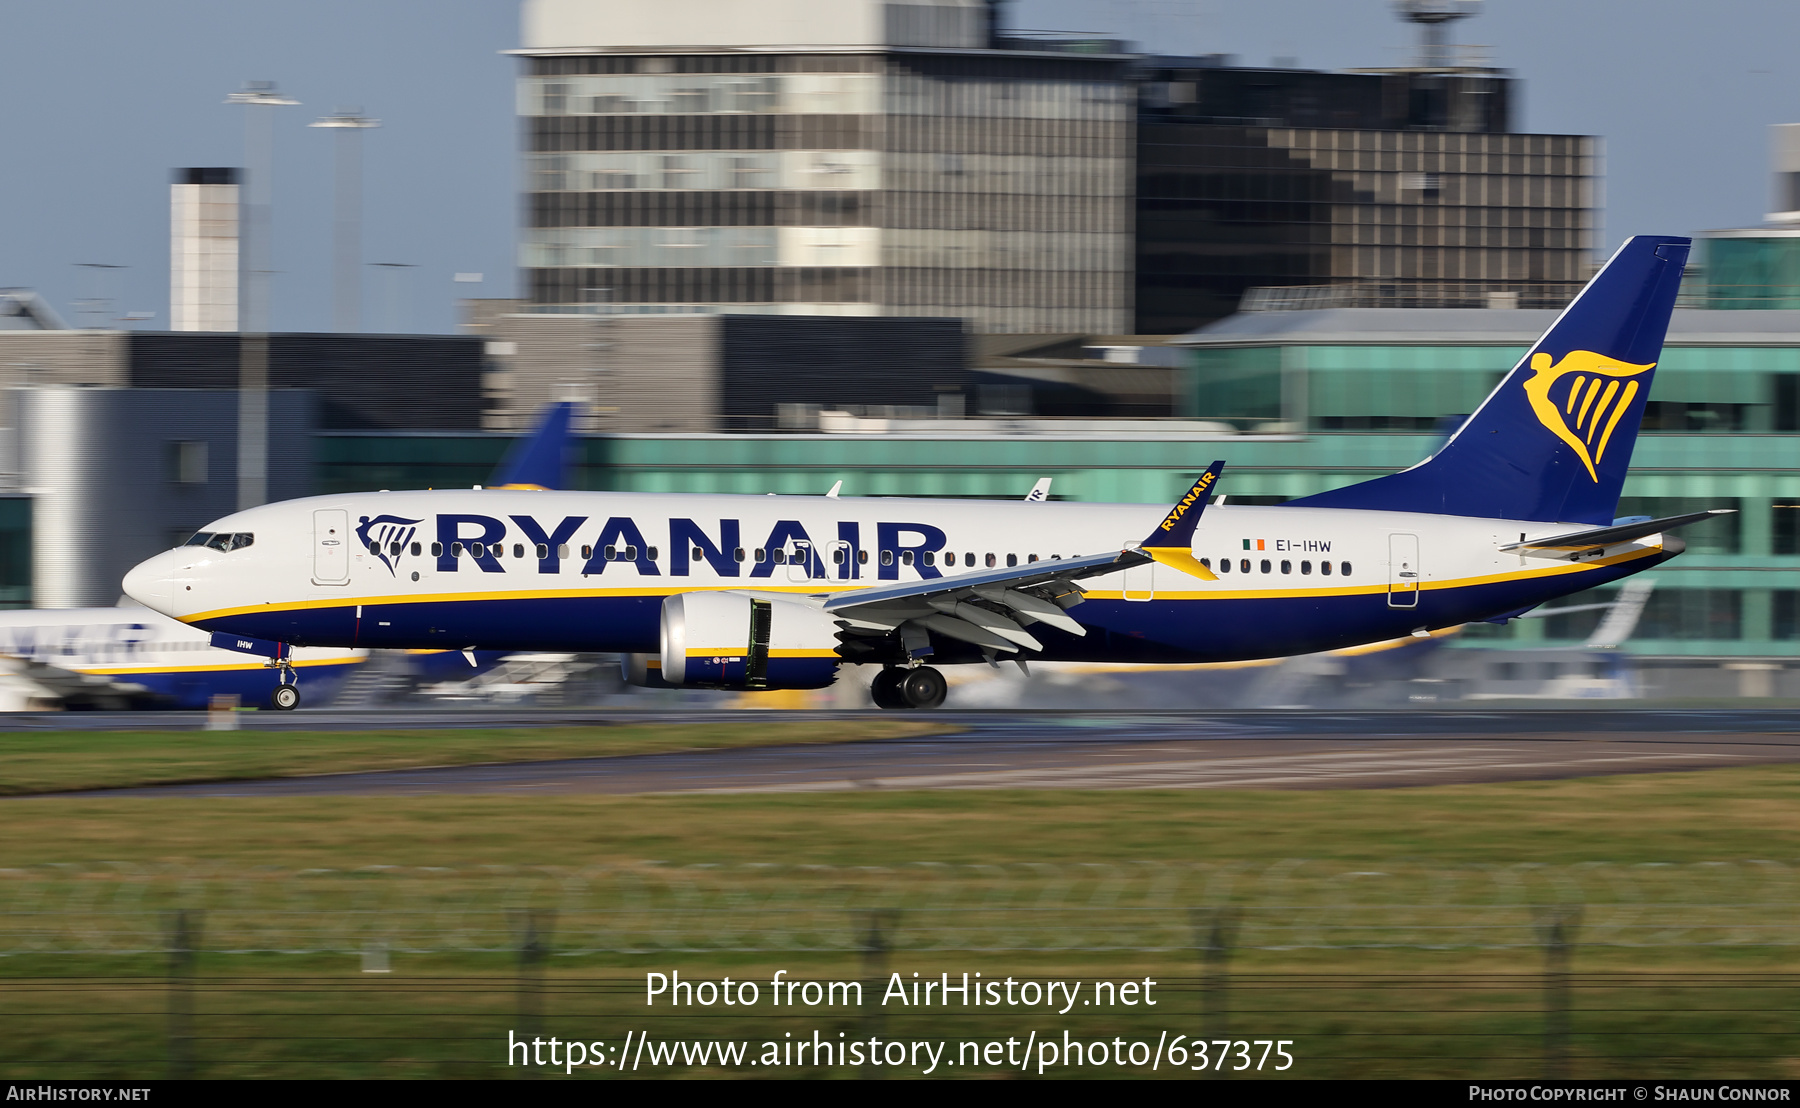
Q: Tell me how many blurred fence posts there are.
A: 5